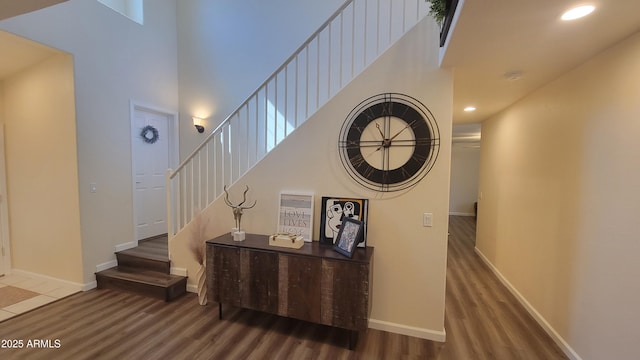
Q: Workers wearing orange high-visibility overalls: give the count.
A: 0